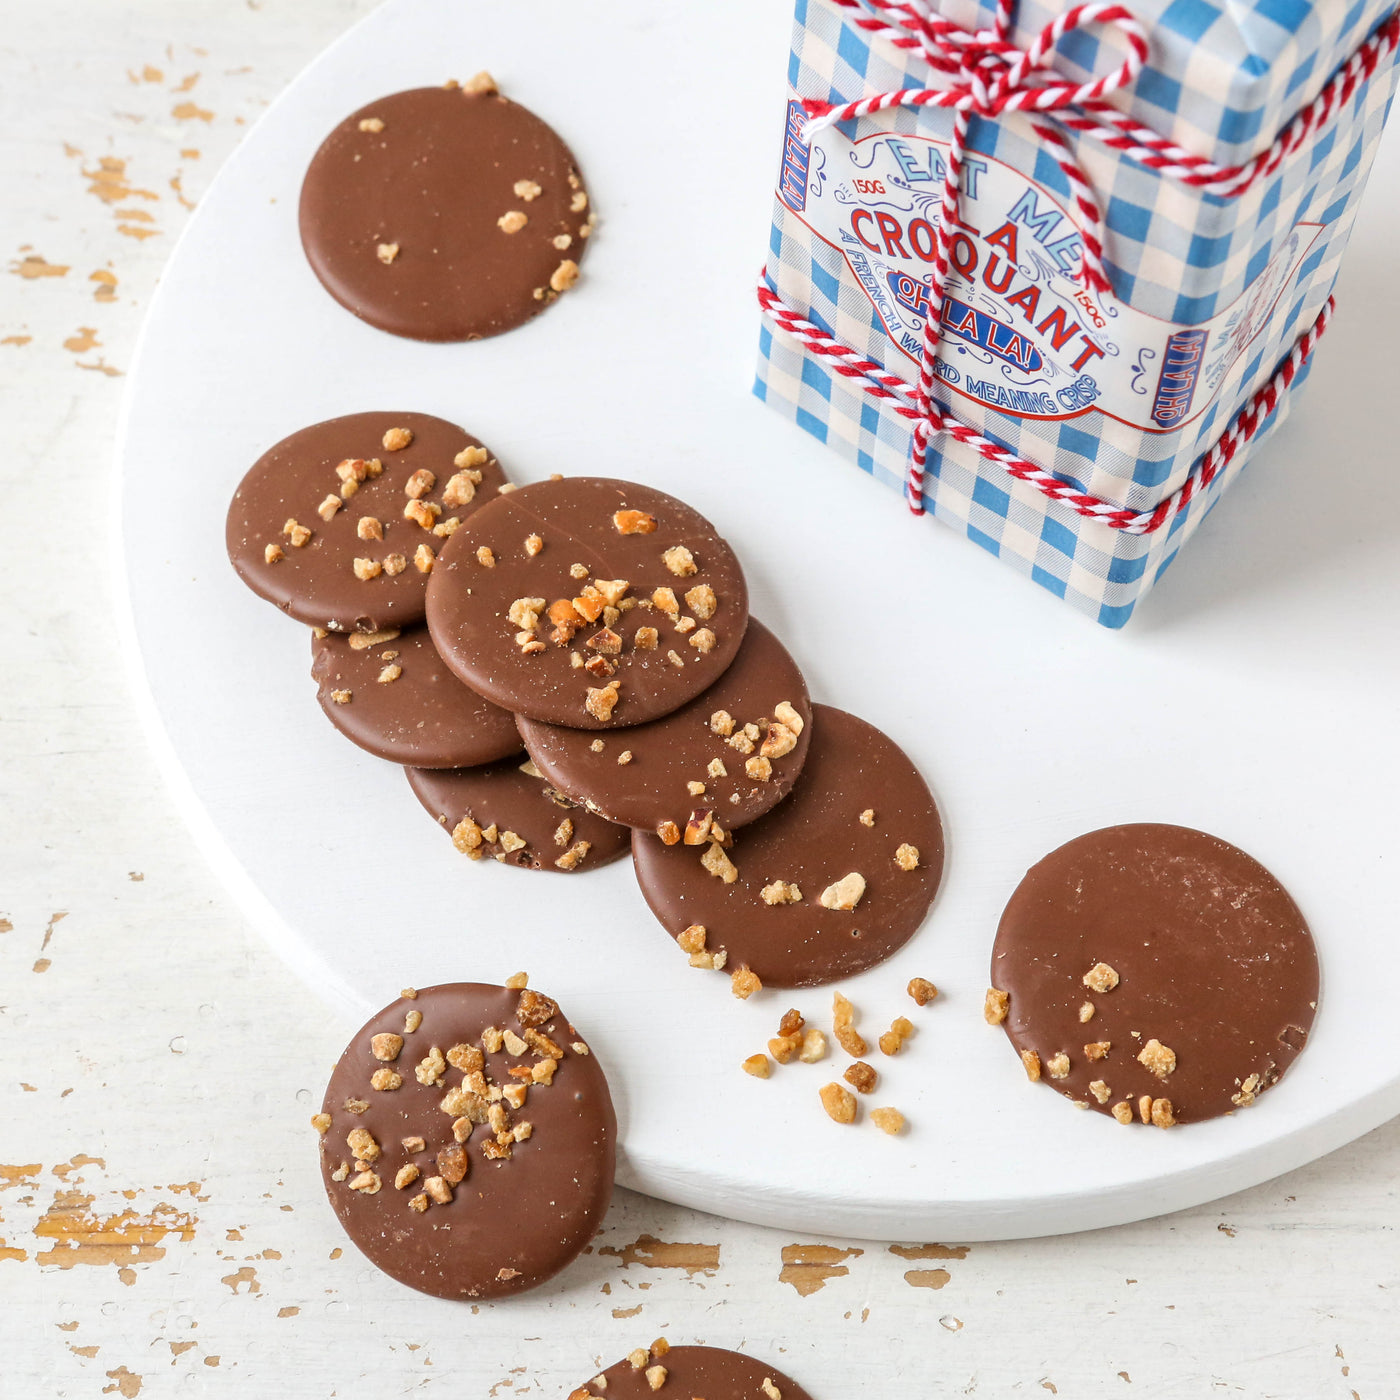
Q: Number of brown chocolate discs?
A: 10